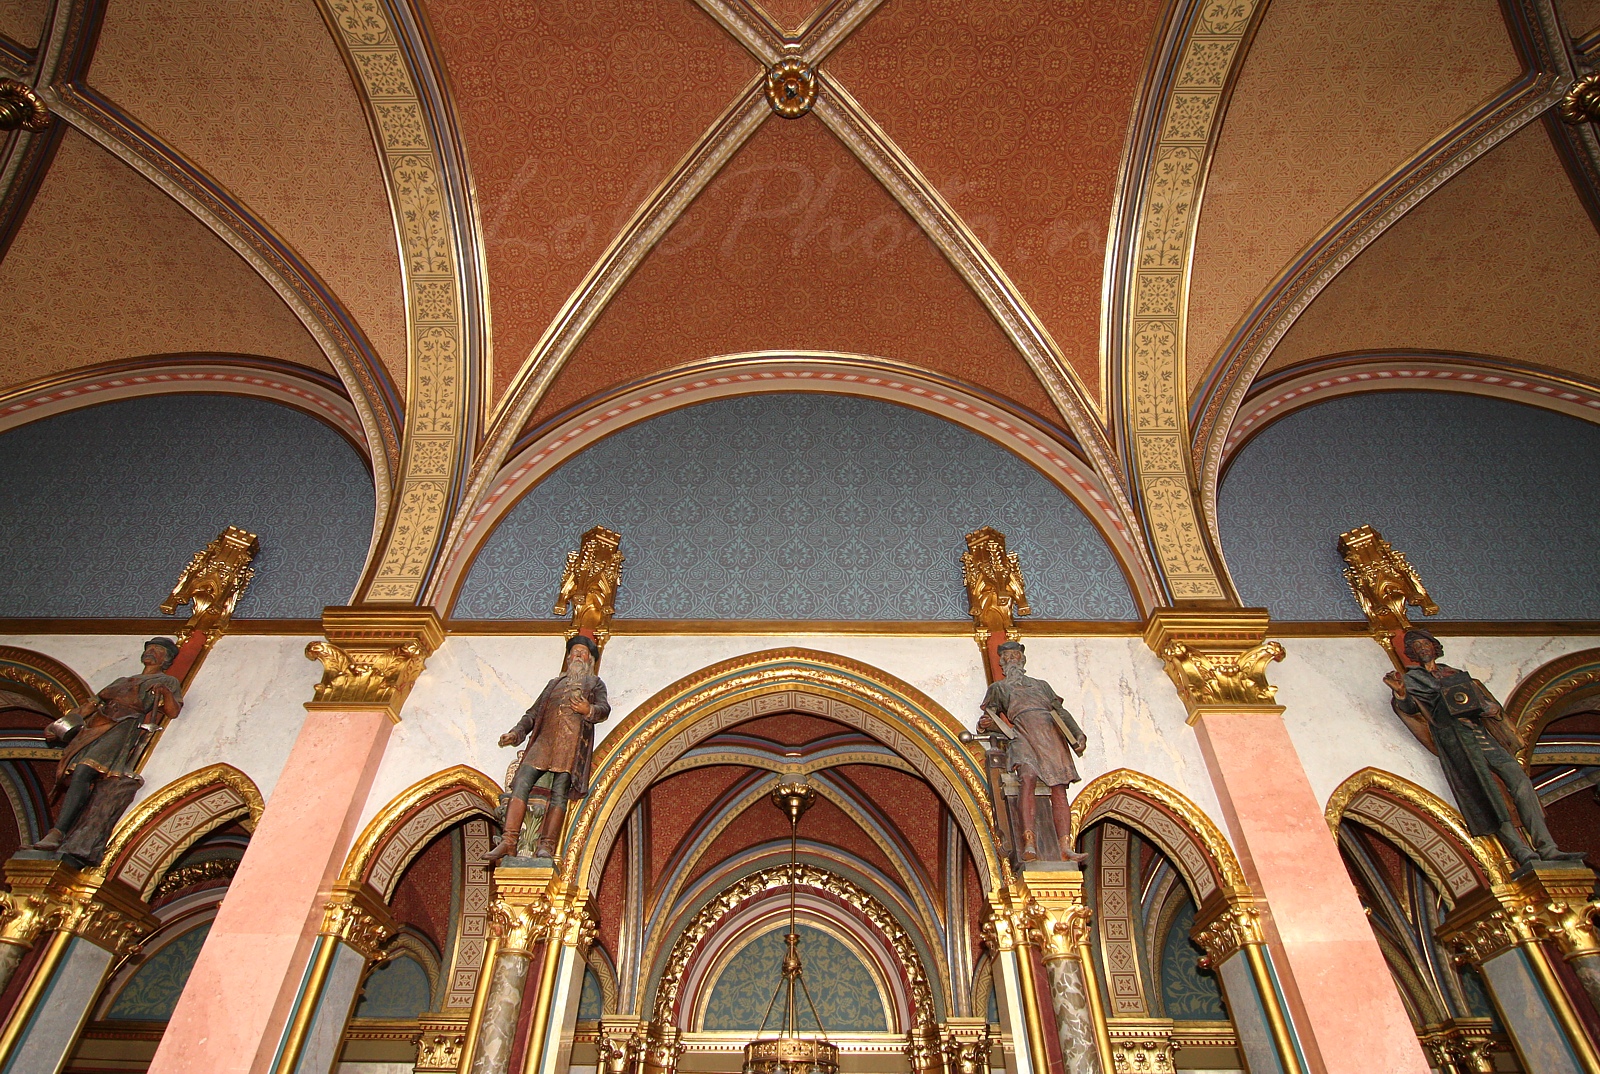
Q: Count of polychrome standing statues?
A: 4